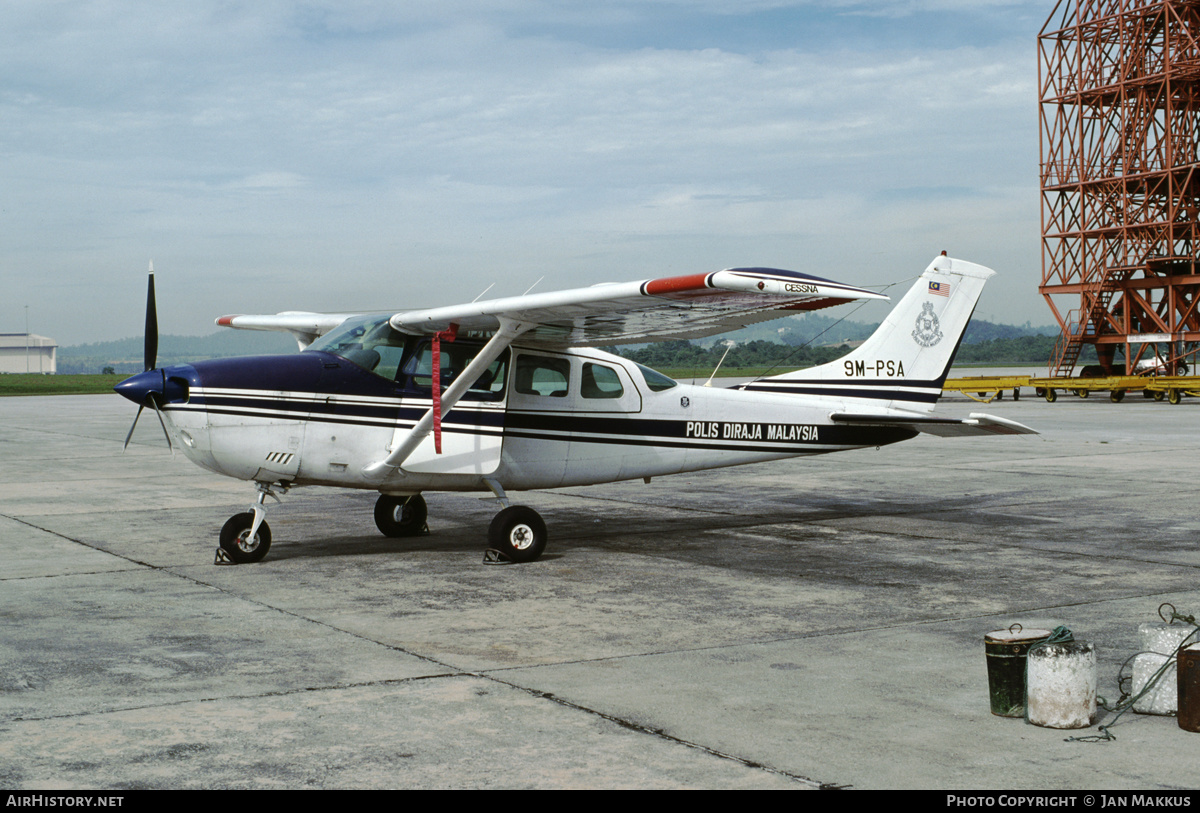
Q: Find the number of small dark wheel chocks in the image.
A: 3